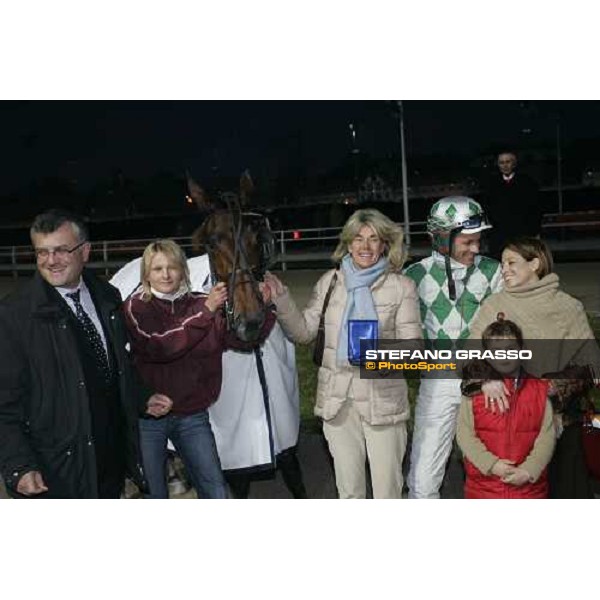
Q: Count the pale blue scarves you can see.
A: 1